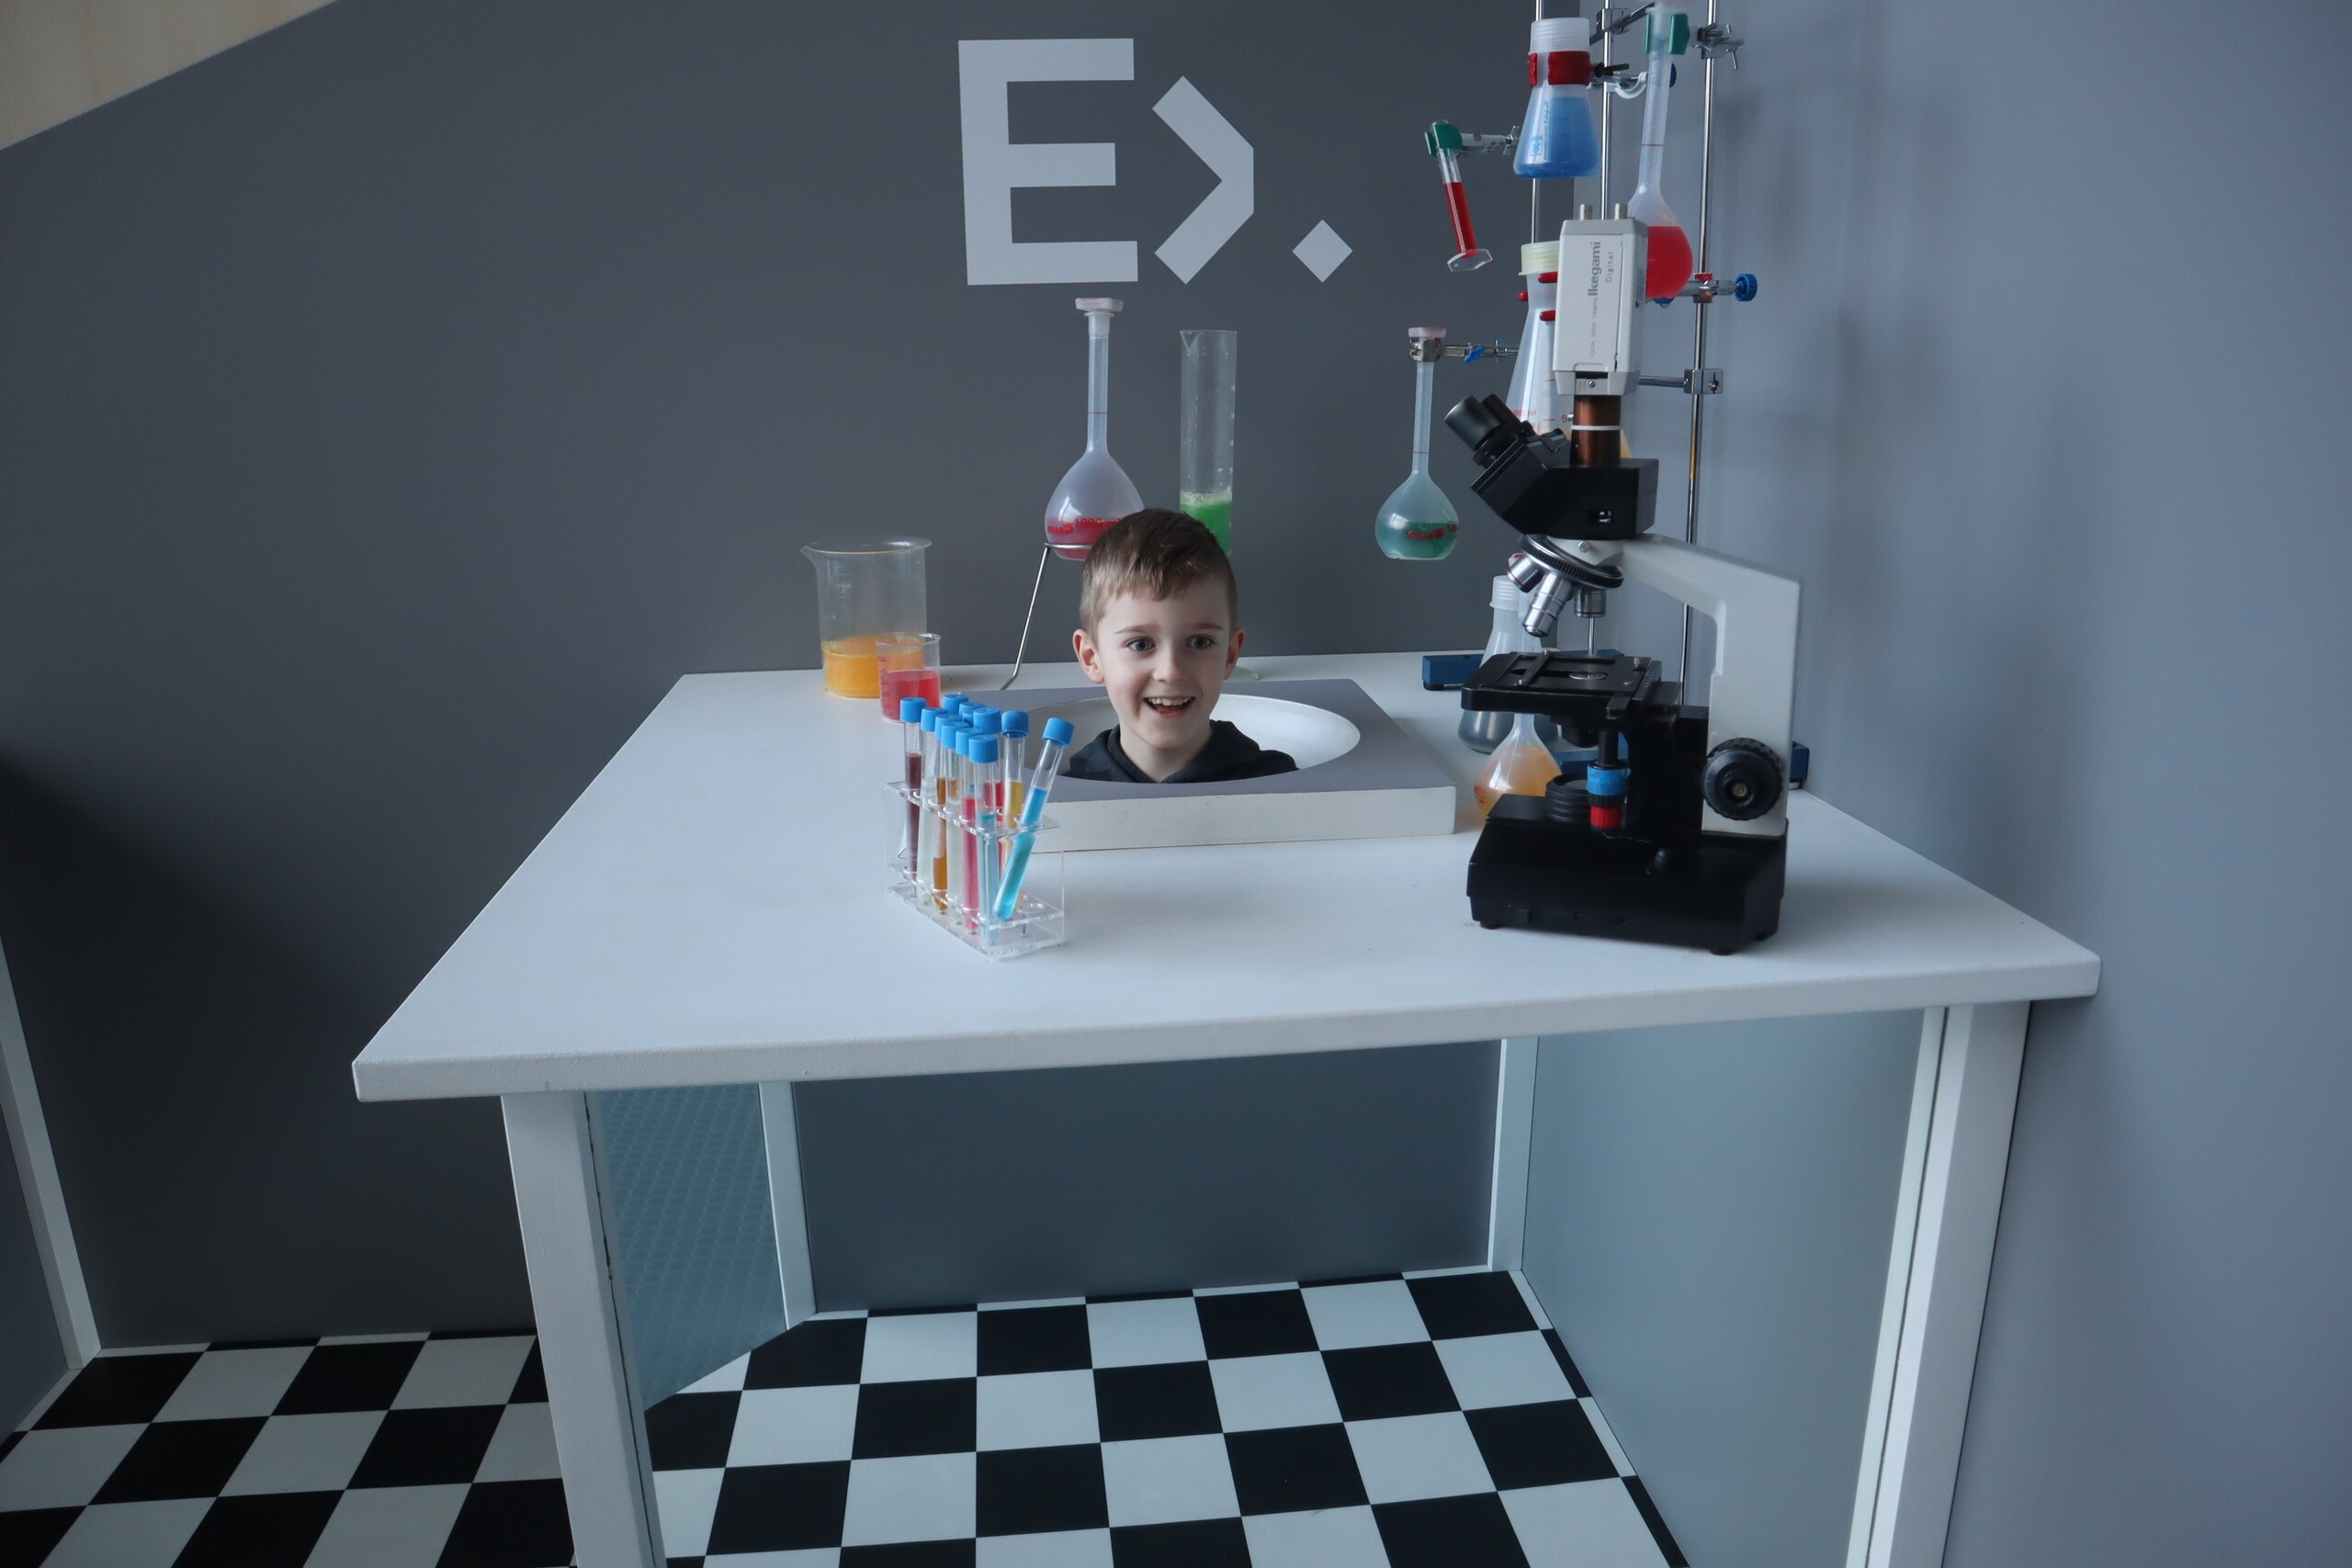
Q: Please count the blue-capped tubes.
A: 12